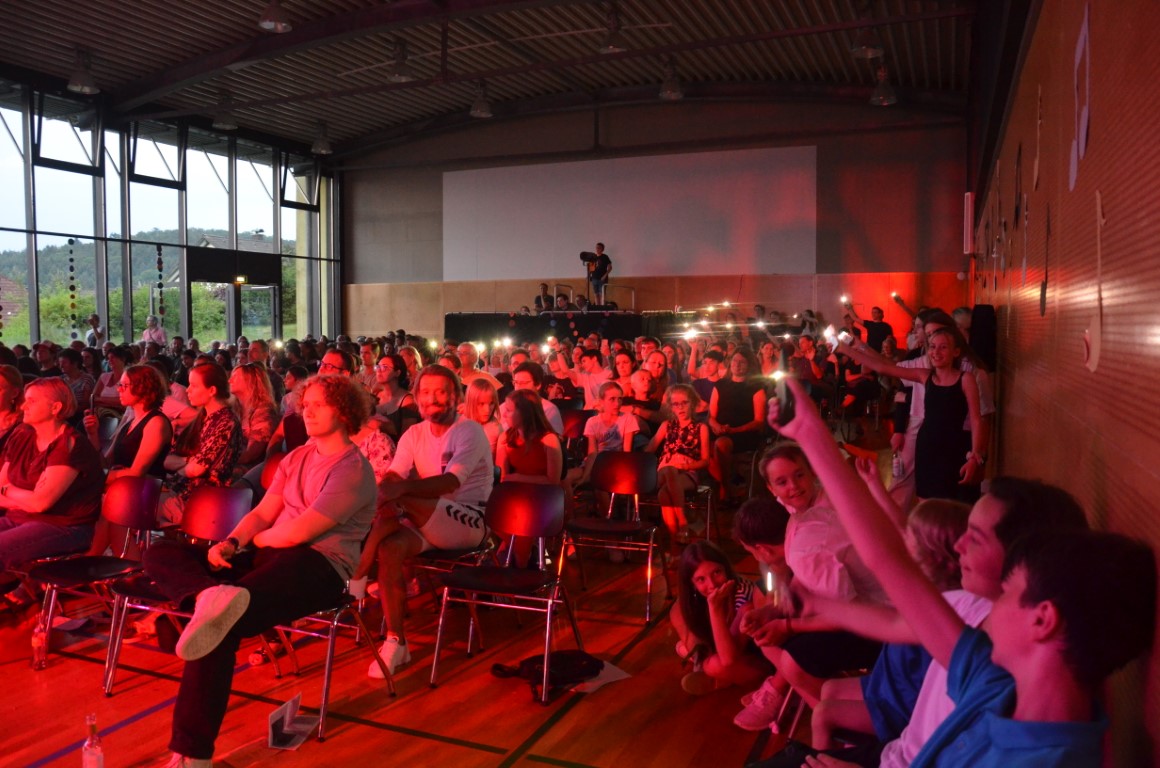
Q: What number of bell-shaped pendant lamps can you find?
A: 10